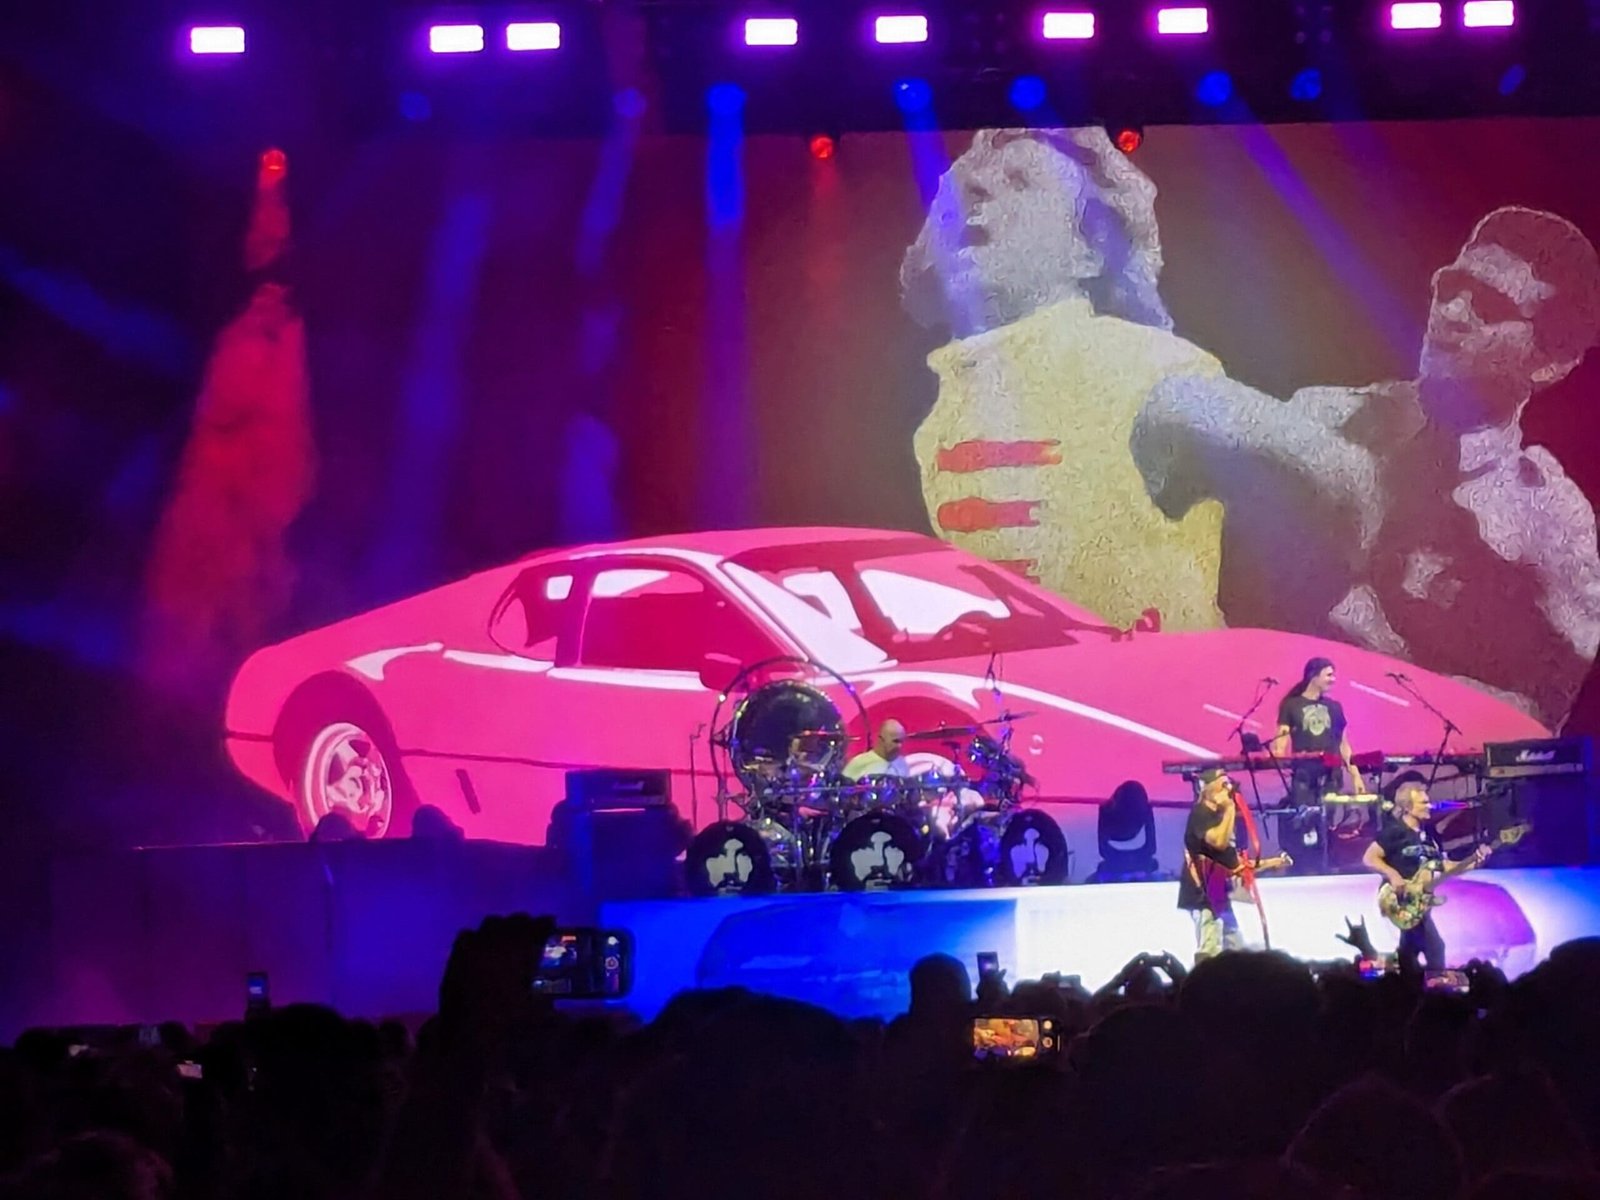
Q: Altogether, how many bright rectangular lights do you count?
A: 9